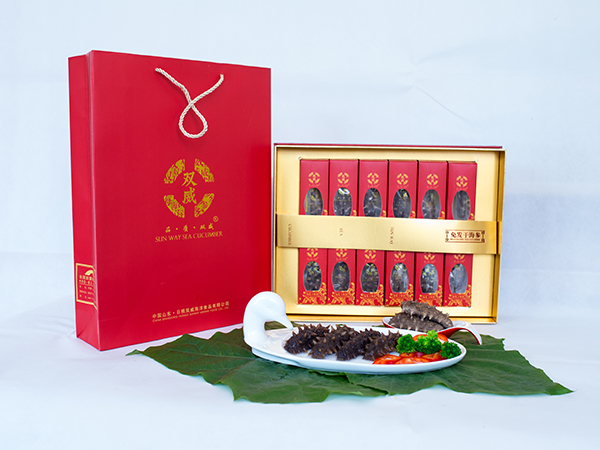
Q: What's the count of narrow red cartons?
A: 12